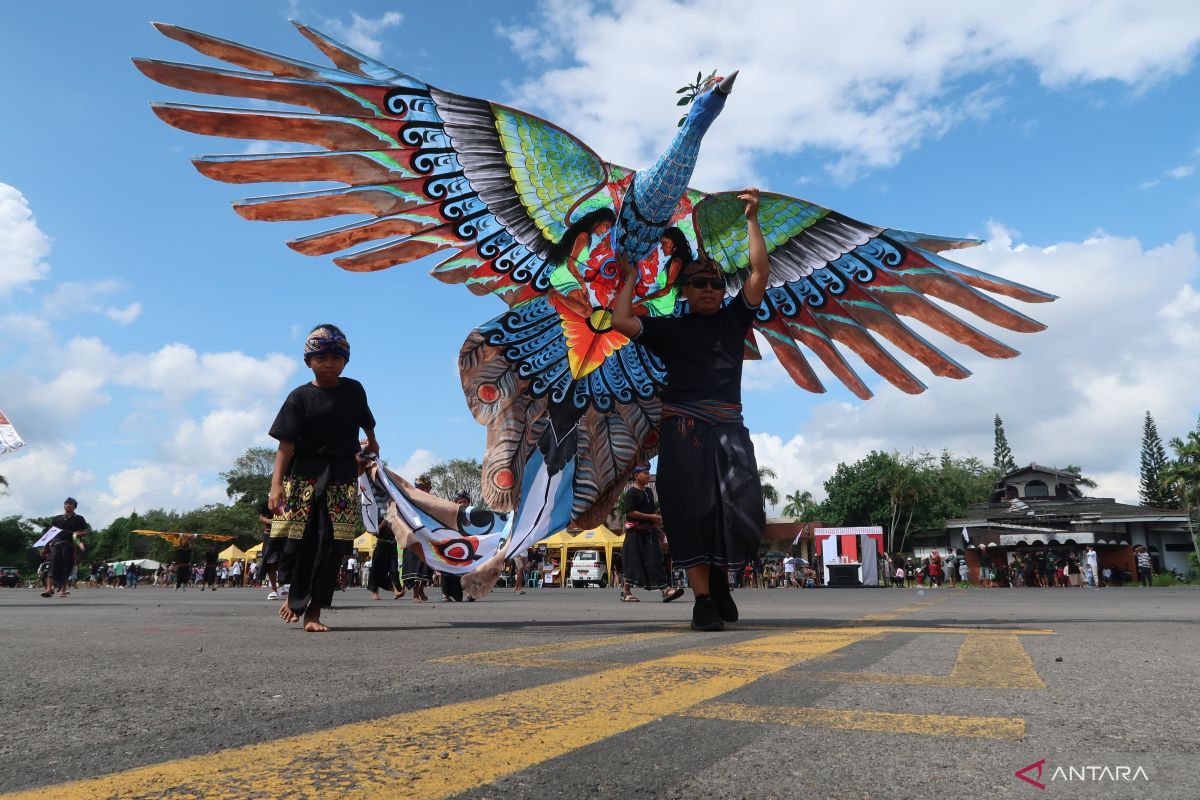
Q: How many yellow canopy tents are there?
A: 6